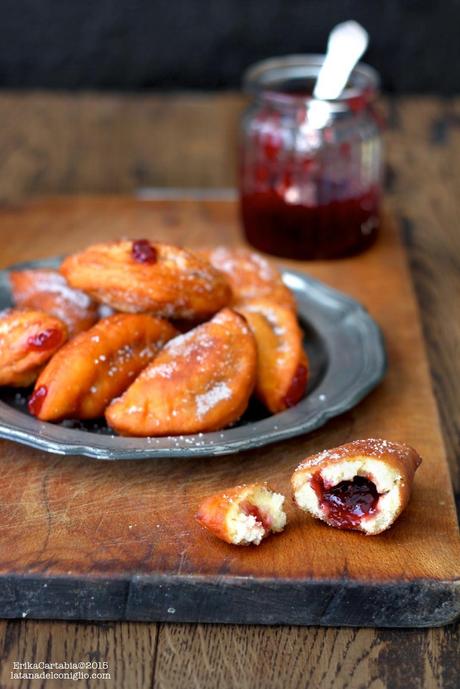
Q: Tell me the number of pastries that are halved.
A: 1